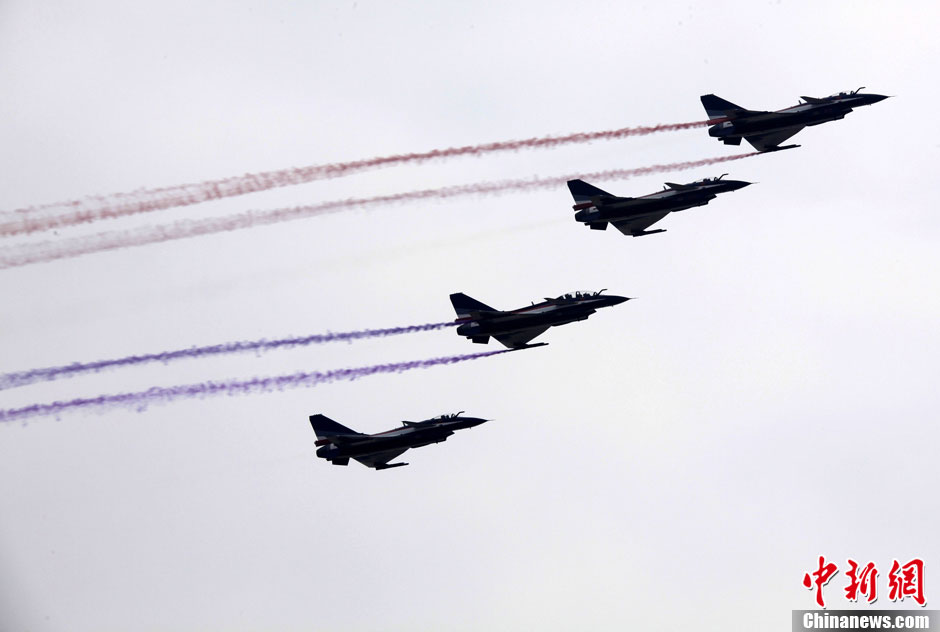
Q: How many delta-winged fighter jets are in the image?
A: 4